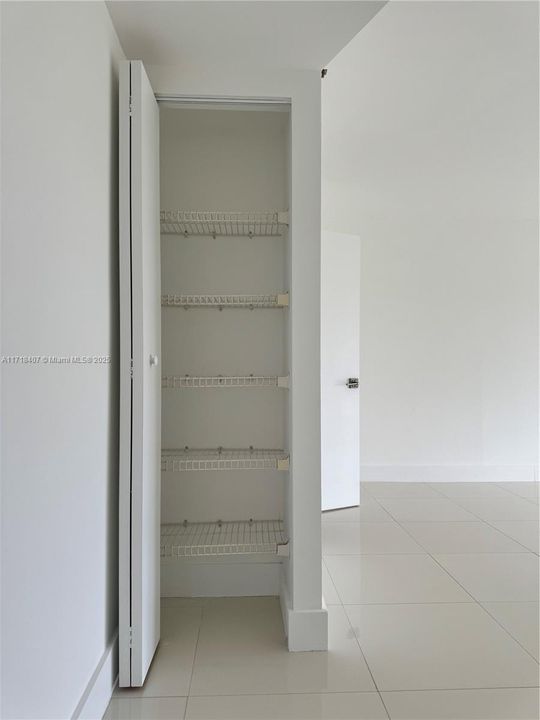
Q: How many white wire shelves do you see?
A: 5